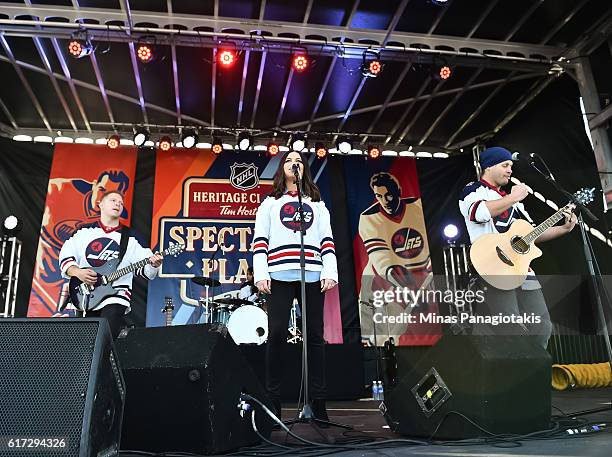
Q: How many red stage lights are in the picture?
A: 12